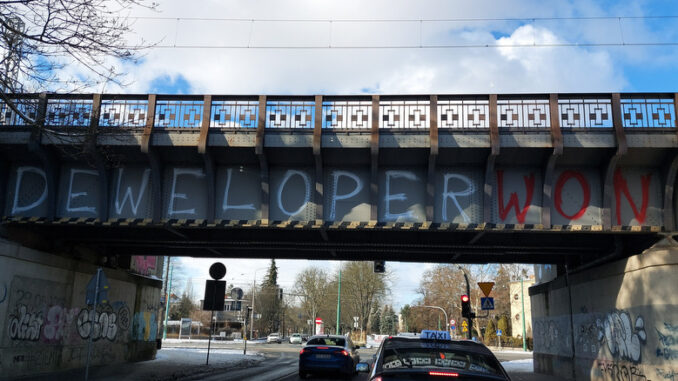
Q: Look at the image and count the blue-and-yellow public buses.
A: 0